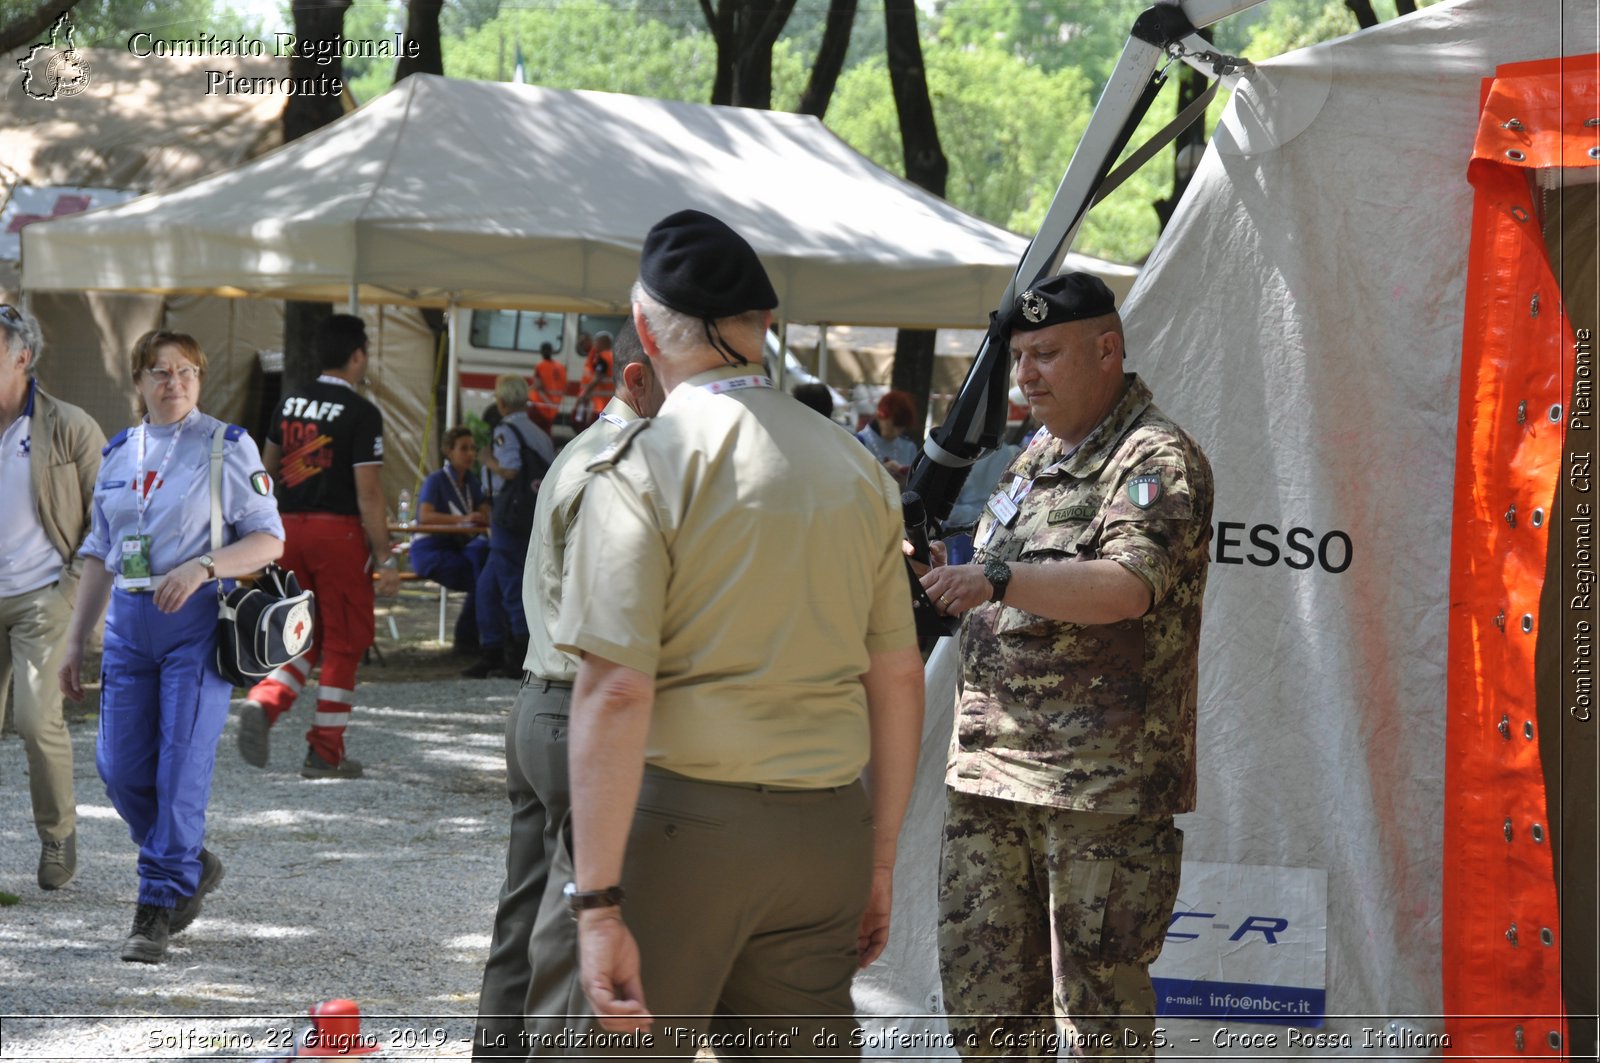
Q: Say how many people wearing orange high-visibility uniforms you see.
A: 2